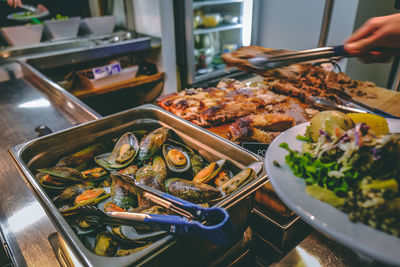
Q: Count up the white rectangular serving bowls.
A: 3